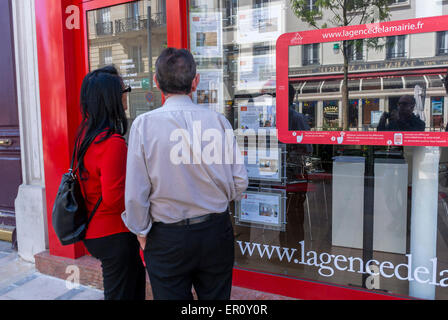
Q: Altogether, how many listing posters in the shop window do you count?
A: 7